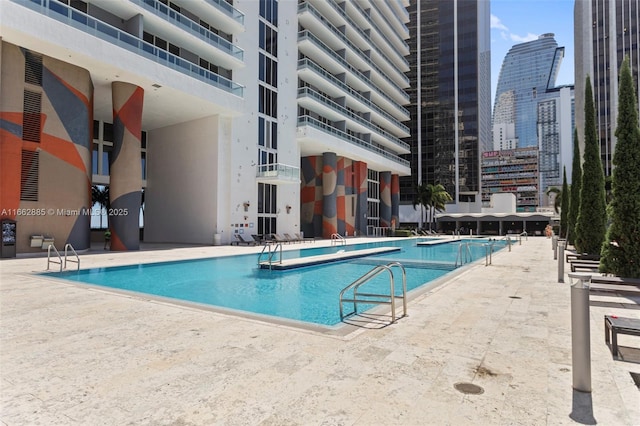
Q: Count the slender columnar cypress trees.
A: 4